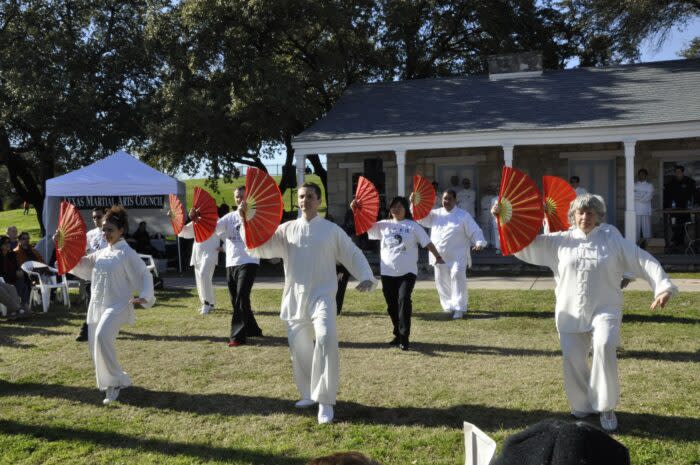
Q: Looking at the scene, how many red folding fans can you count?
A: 8